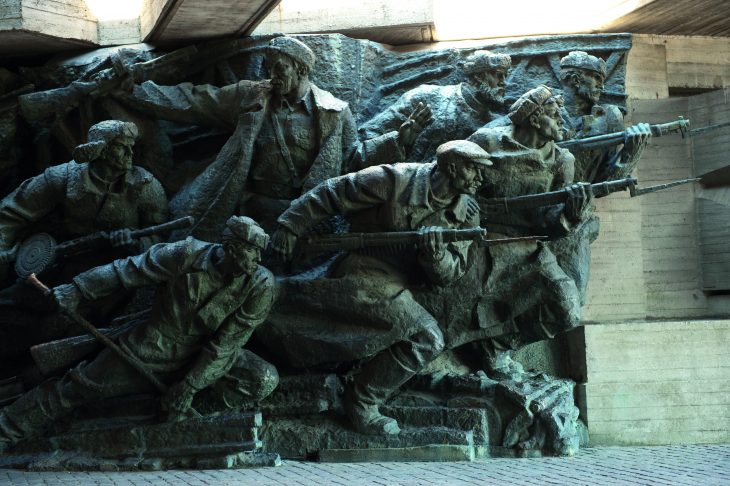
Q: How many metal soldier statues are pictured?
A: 7